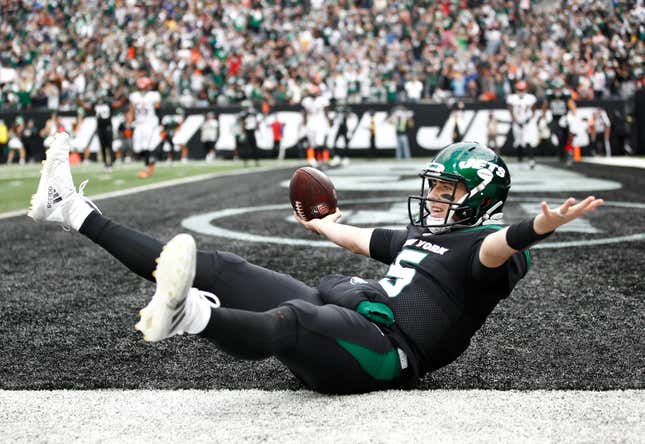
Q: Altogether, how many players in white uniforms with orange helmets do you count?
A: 3